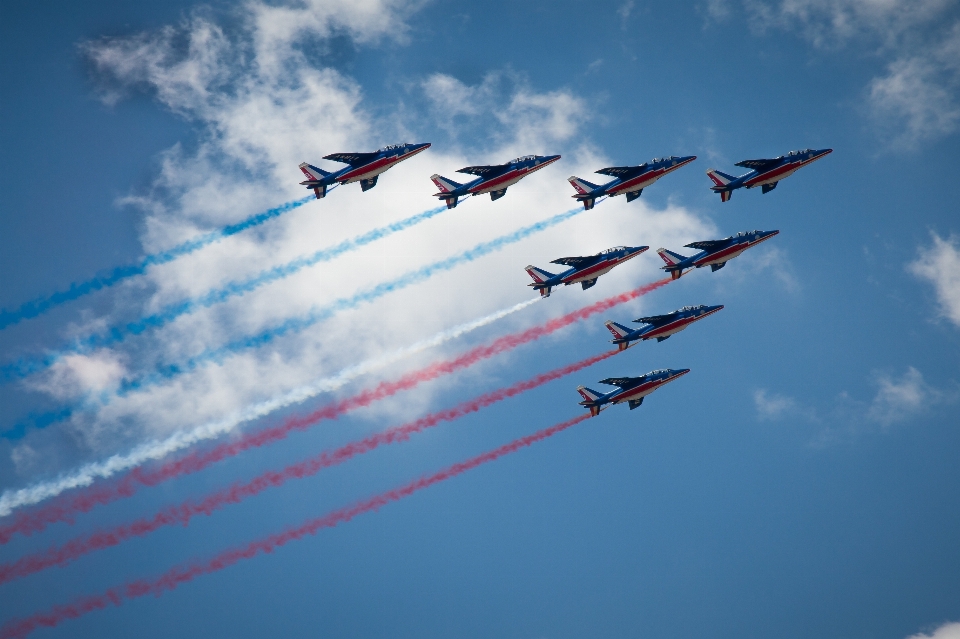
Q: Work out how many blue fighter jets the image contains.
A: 8